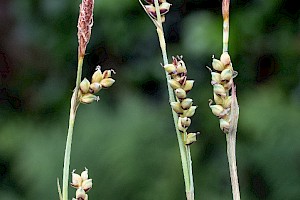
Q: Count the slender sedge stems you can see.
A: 3